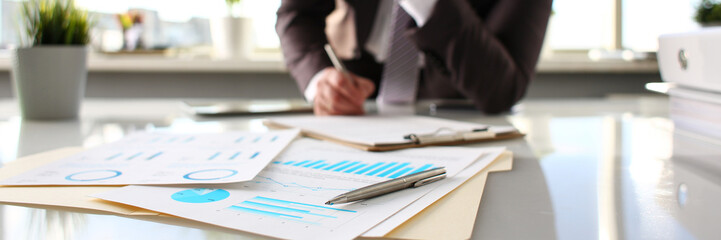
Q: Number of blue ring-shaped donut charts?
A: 2